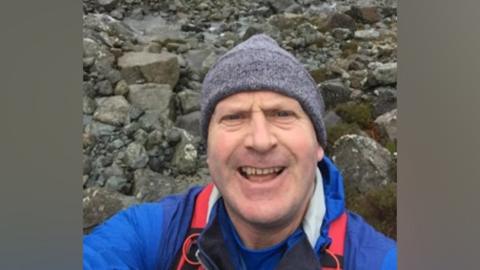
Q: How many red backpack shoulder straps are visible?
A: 2